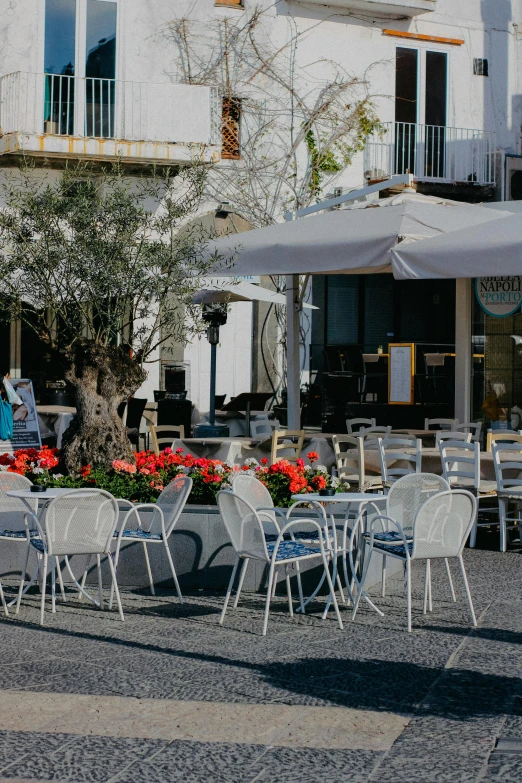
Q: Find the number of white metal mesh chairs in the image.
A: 7